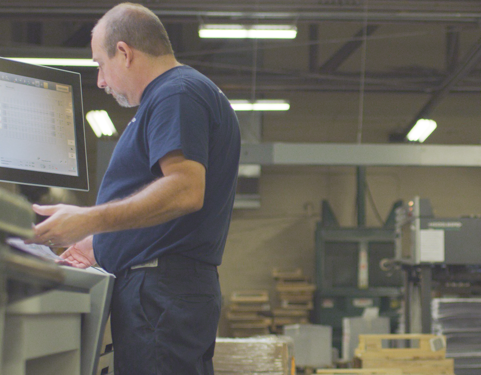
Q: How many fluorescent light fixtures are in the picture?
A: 5